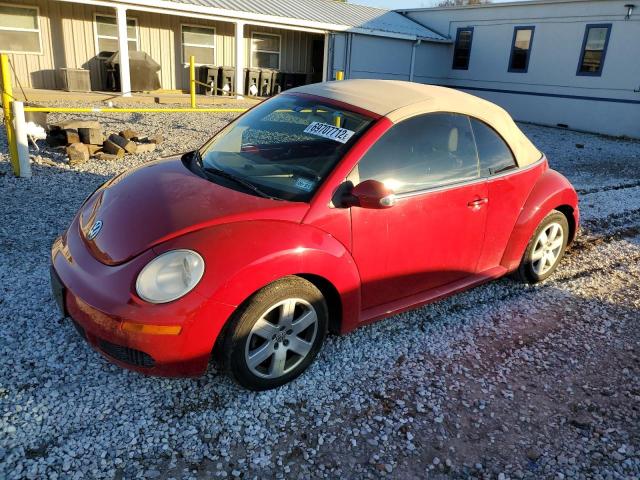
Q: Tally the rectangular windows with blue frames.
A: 3